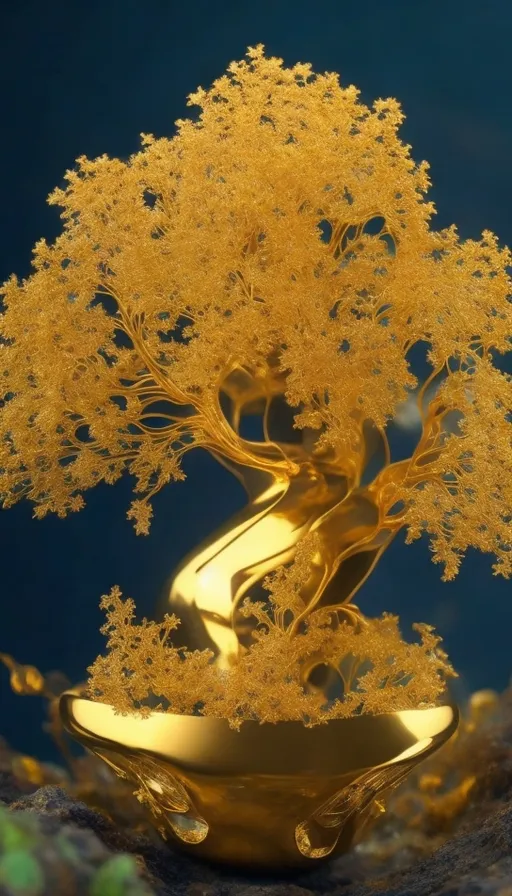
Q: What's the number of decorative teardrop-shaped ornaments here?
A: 2